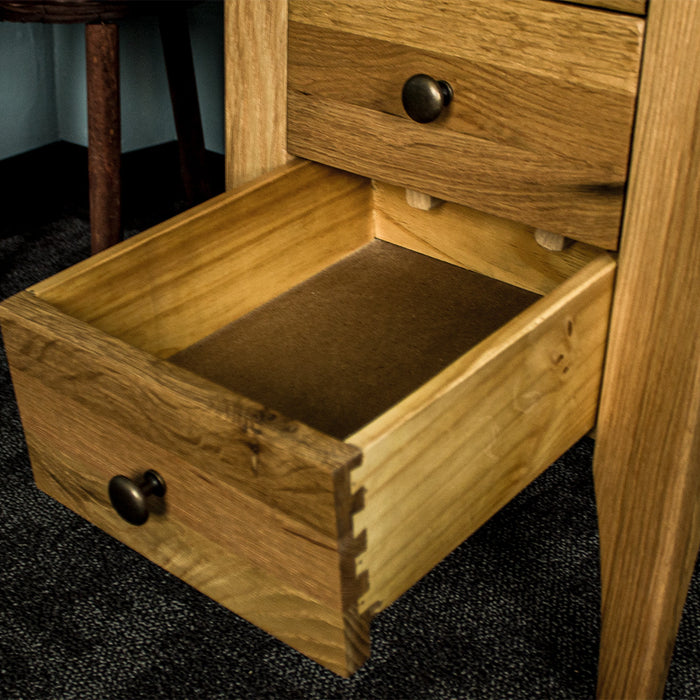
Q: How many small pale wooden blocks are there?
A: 2